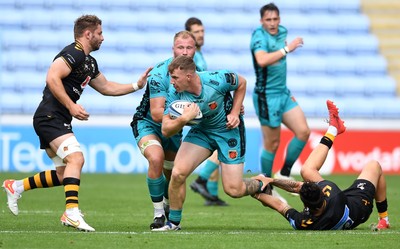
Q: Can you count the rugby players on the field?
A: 6